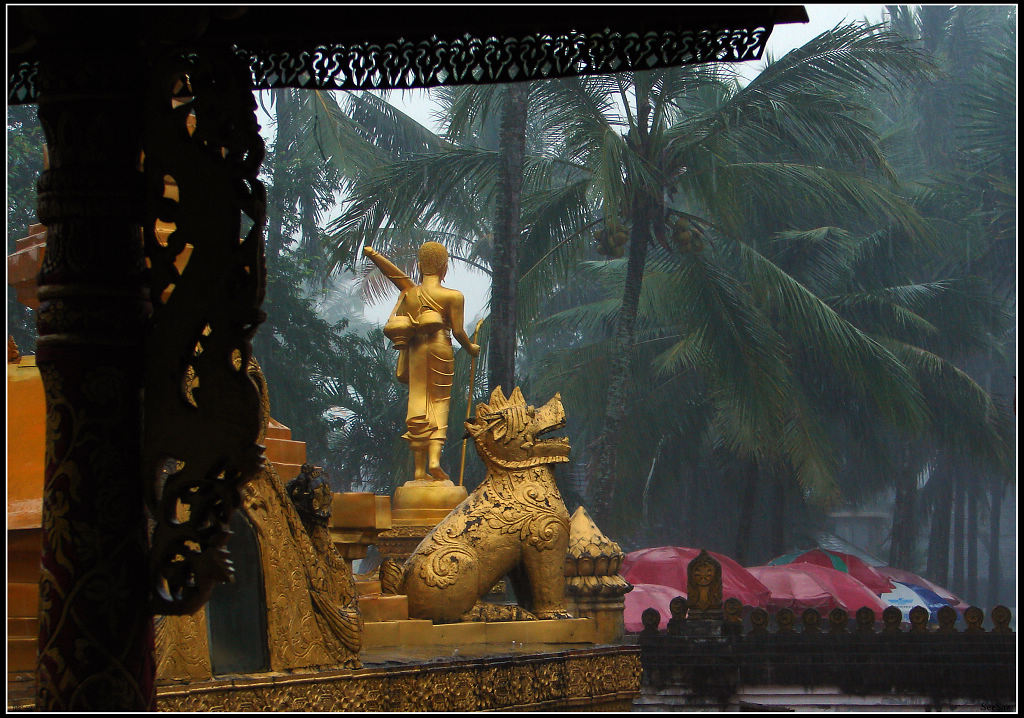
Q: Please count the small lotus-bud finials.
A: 13